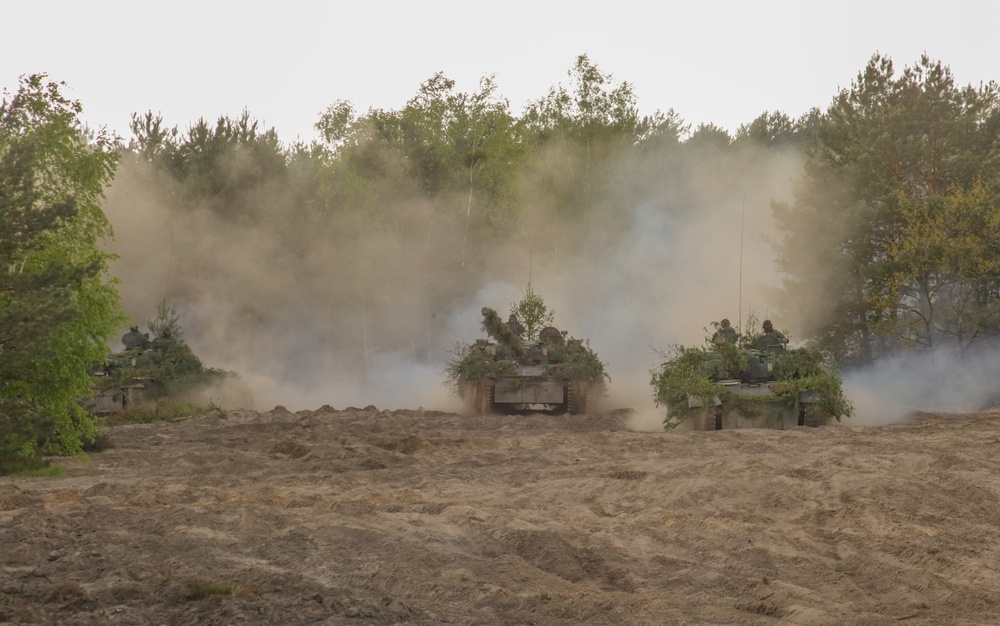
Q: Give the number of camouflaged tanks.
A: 3